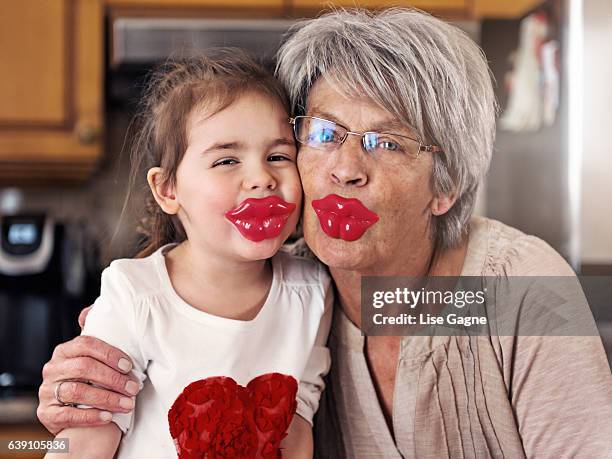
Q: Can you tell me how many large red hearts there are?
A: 1